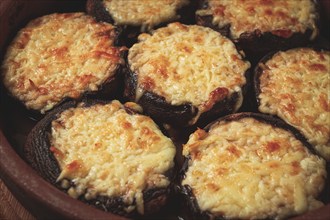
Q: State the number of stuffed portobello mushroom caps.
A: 7